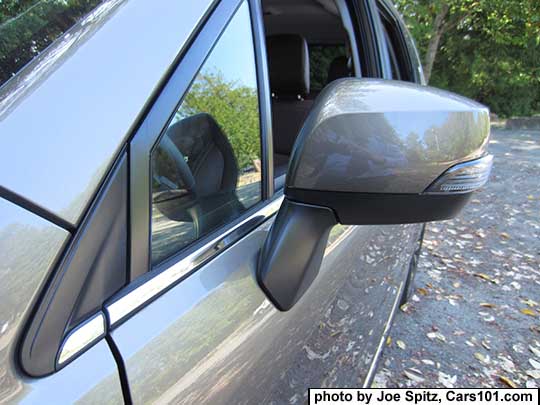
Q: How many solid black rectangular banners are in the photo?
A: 0